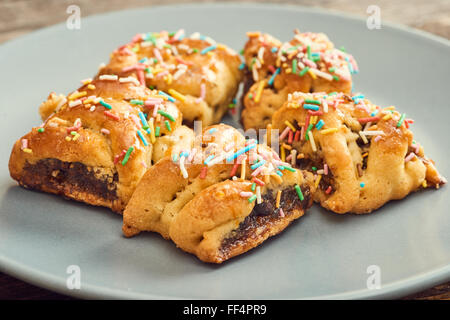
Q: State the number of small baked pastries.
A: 5